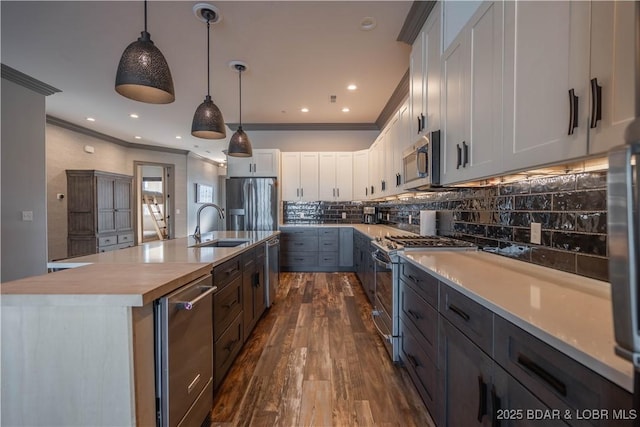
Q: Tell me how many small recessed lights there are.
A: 7